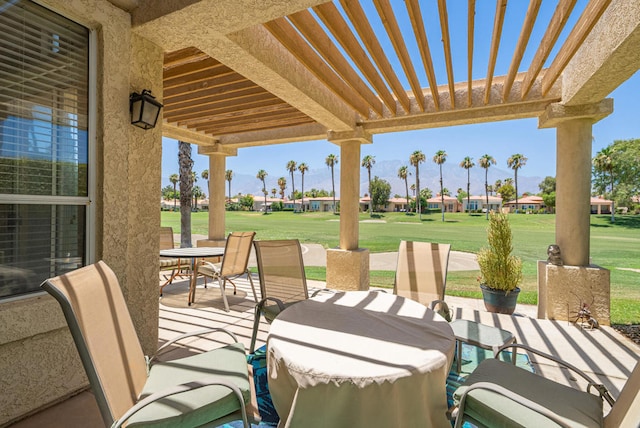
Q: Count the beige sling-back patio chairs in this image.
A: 6